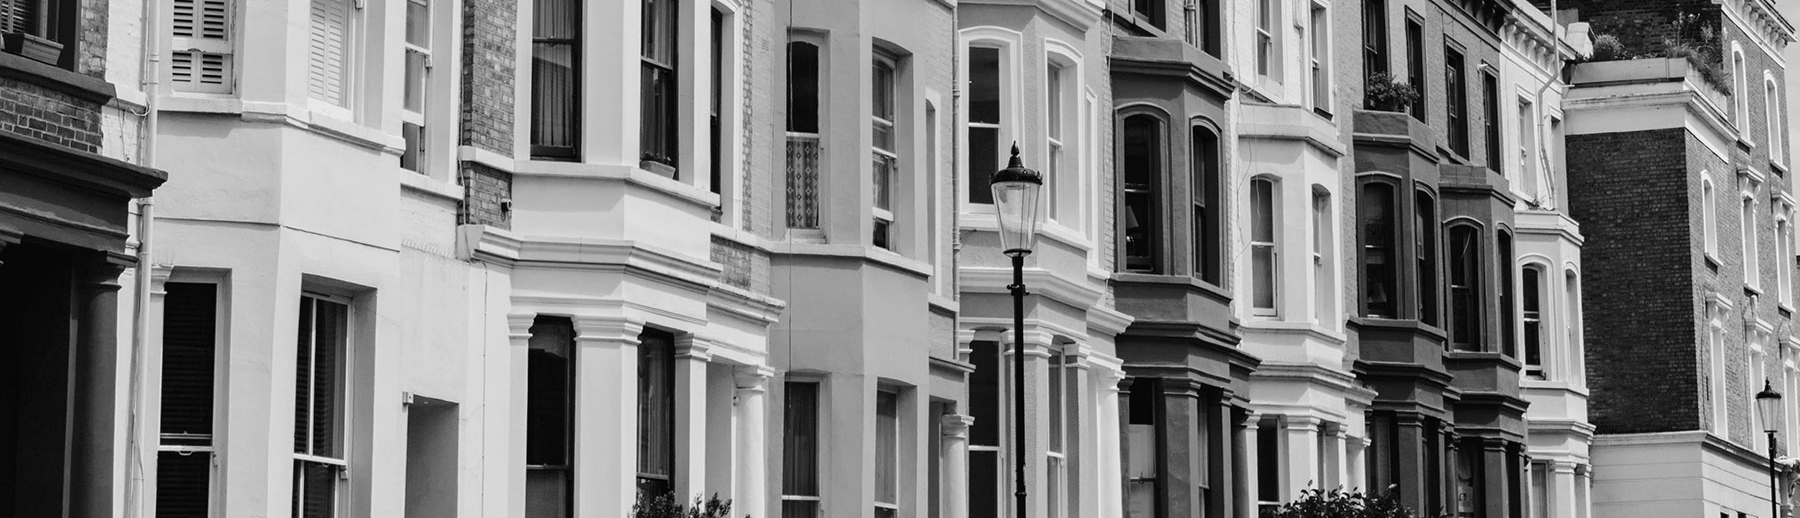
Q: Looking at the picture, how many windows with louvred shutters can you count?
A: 2